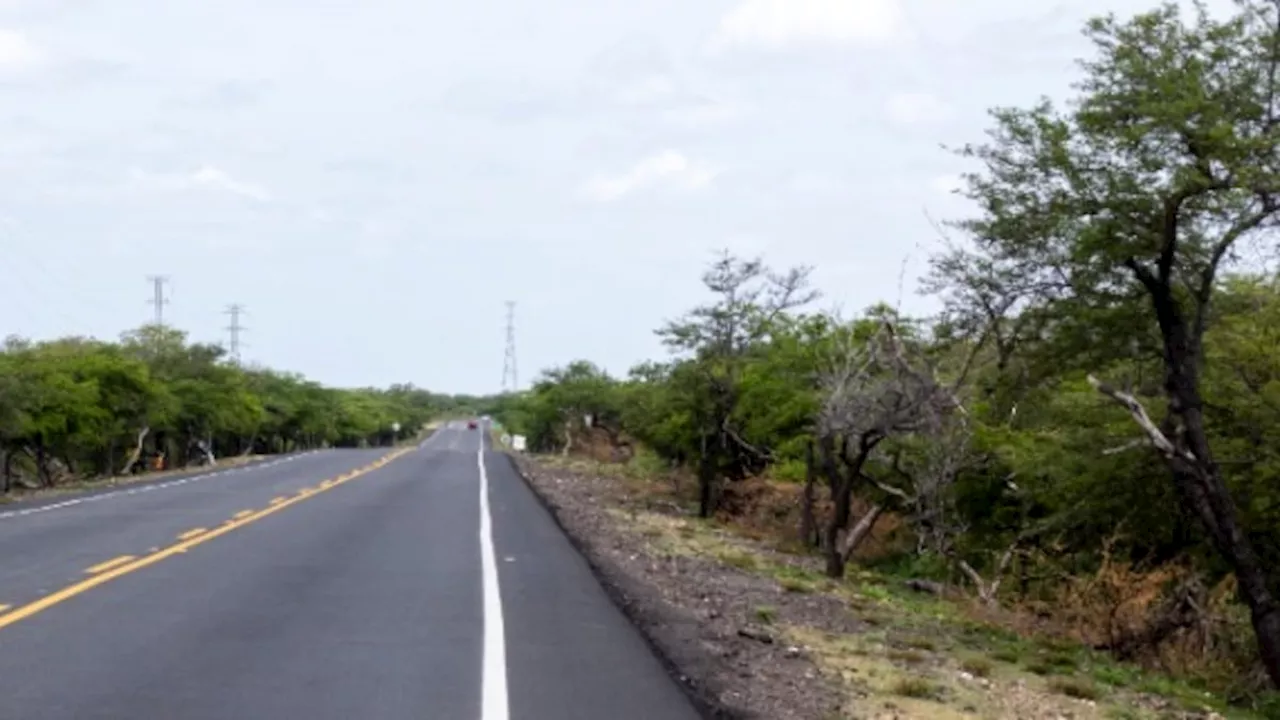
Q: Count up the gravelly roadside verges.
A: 1